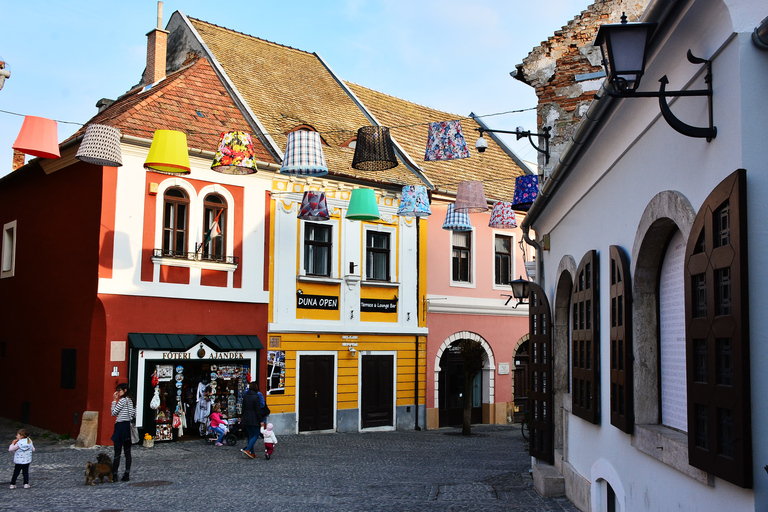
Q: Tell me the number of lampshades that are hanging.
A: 14